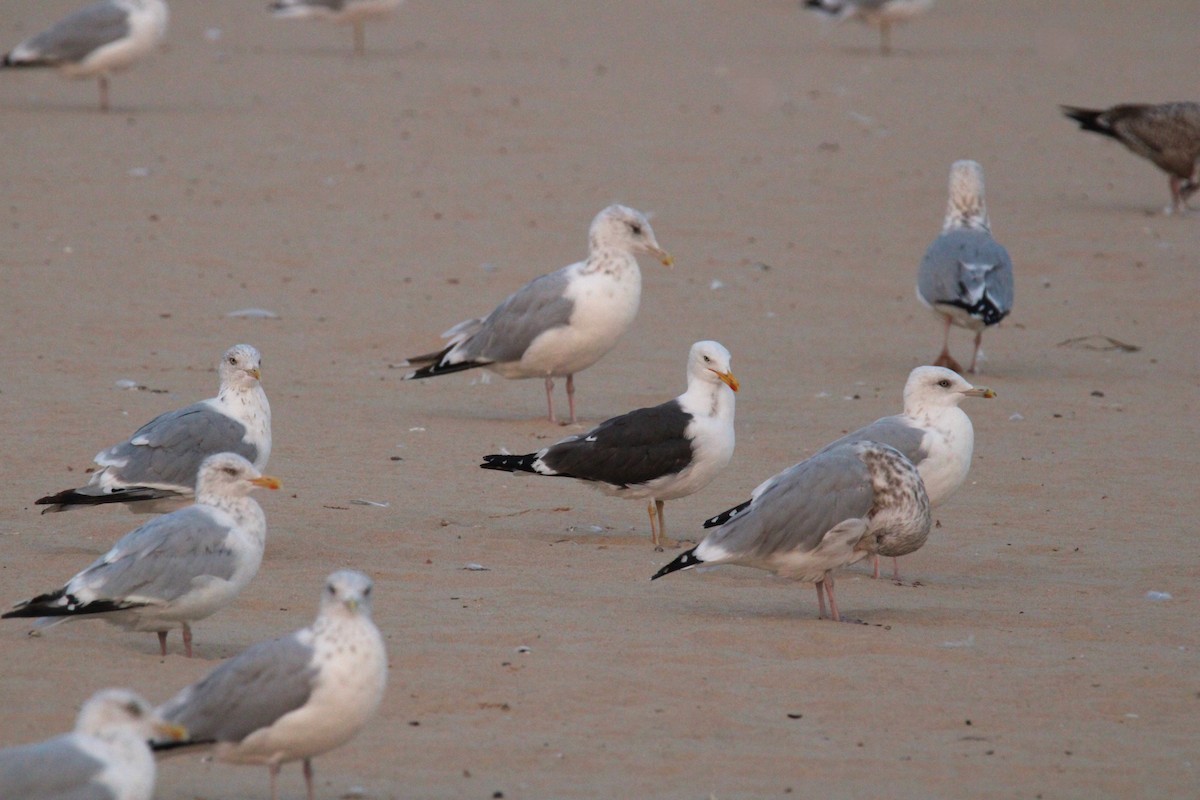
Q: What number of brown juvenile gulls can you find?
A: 1